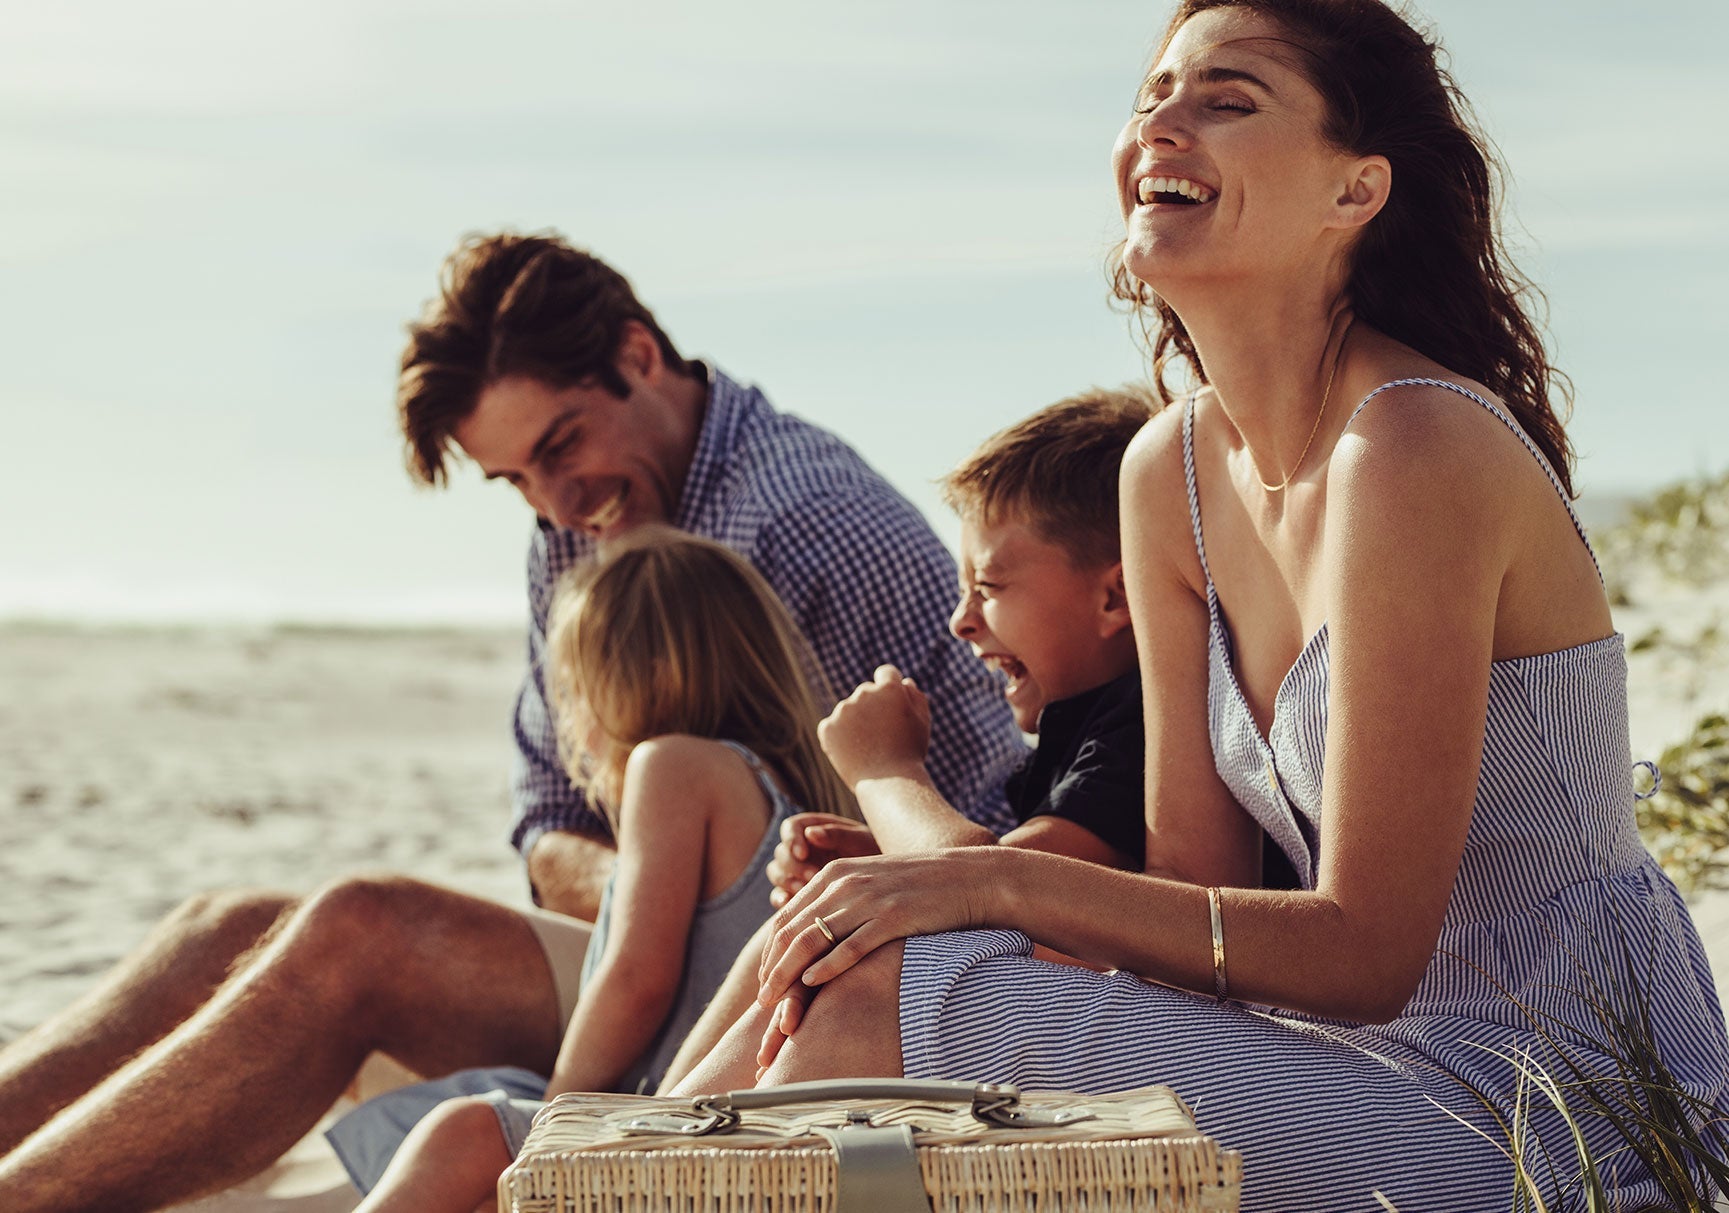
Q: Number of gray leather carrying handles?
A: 1